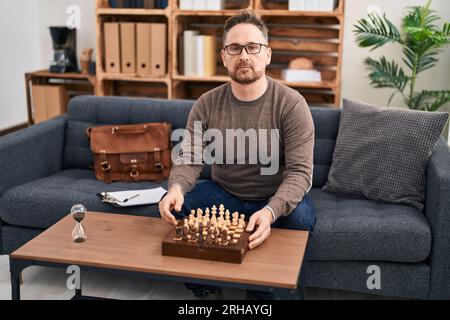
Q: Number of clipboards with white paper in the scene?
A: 1